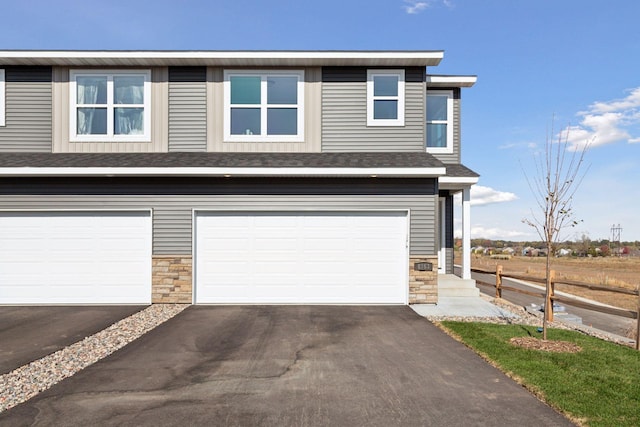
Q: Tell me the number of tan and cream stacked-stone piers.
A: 2